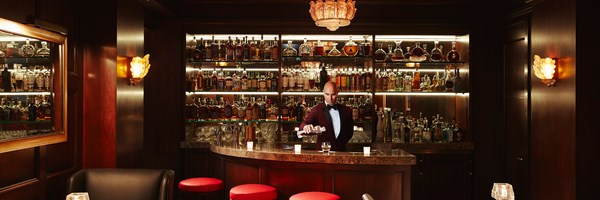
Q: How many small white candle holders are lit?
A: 3